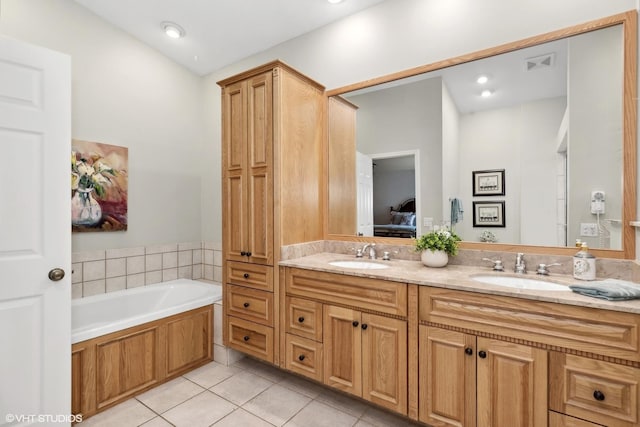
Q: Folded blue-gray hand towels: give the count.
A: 1